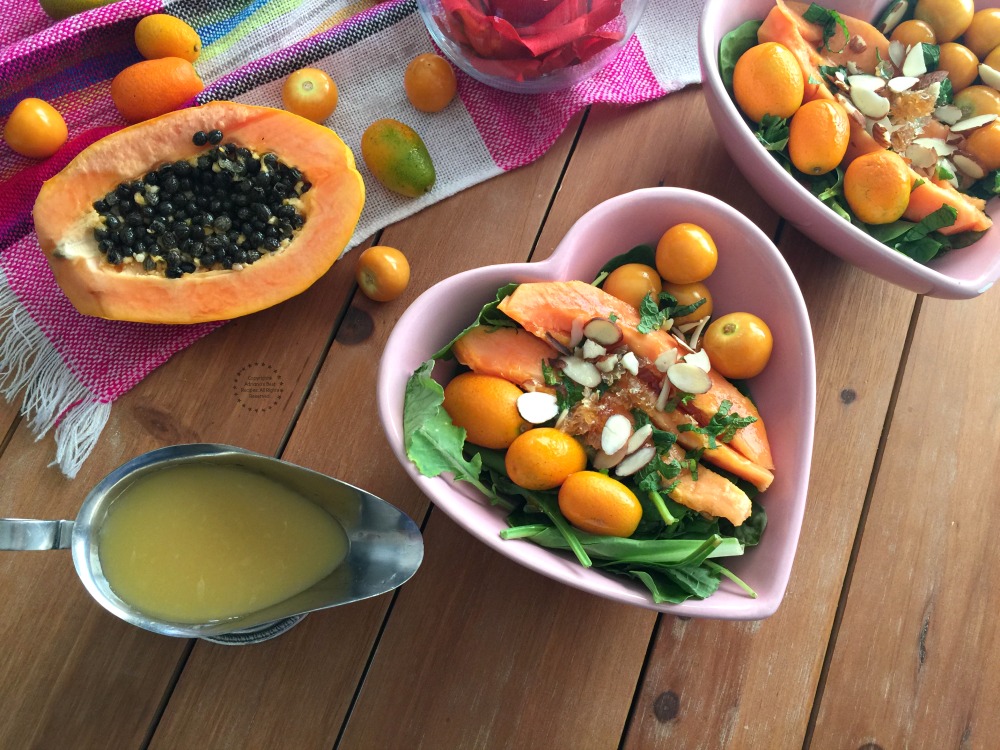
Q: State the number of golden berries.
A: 15